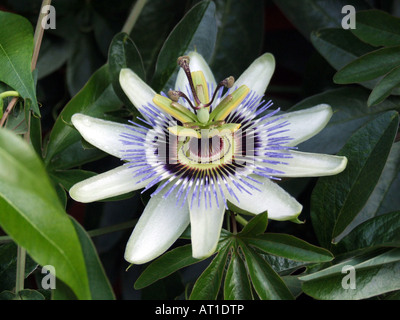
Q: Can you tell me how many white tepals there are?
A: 10